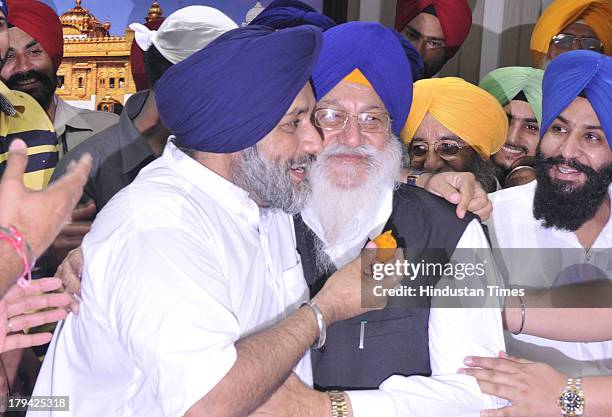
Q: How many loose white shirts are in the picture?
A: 3